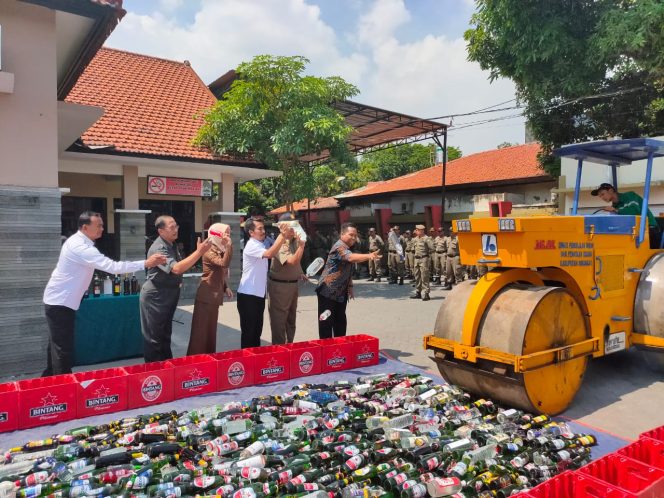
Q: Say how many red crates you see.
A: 15